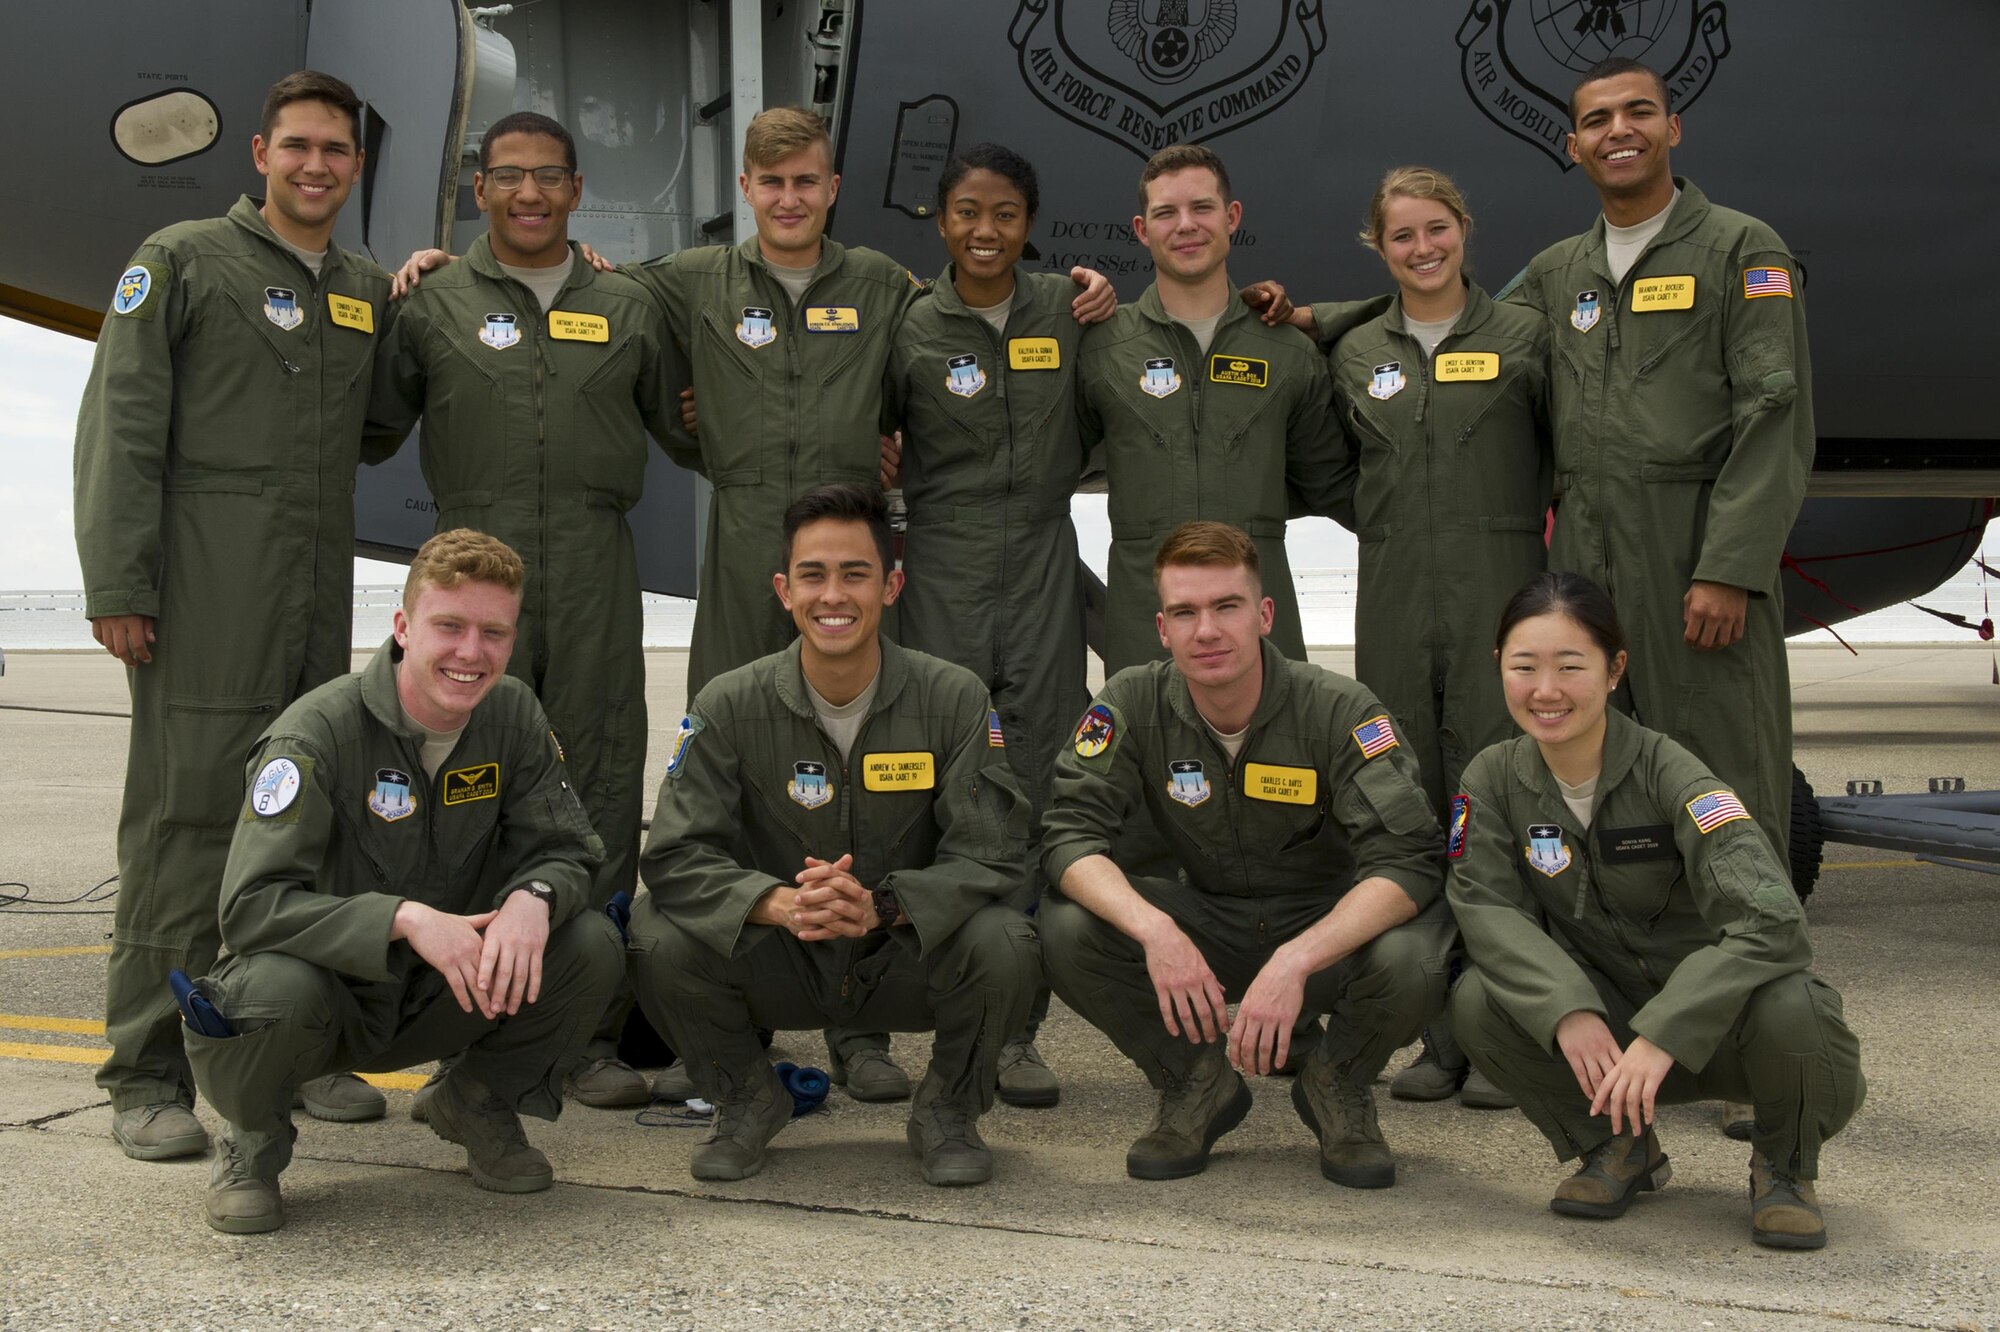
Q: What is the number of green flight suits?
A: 11